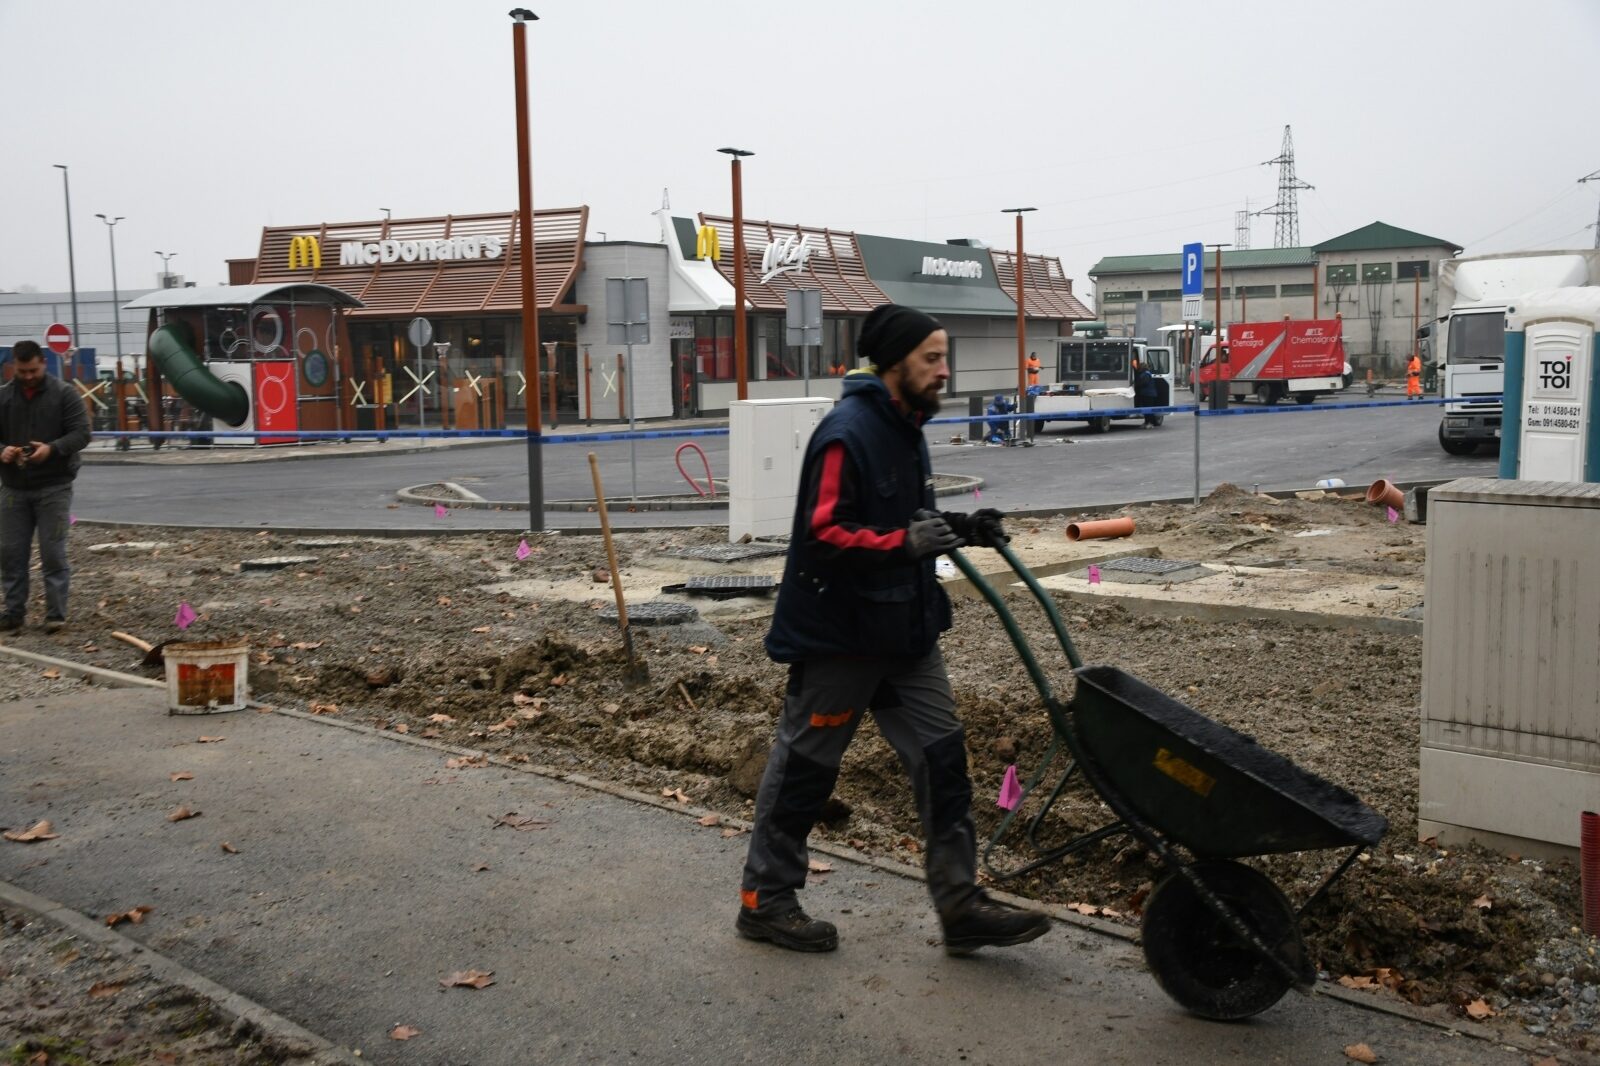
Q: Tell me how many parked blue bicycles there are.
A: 0